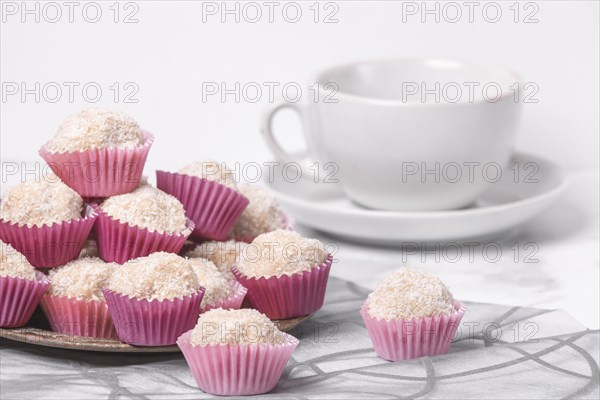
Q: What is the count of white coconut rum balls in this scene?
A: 13